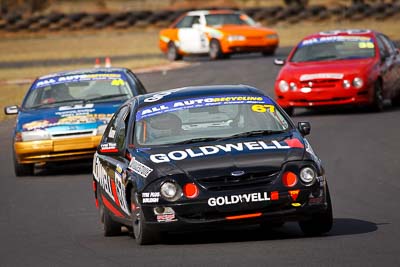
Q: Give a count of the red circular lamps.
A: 2